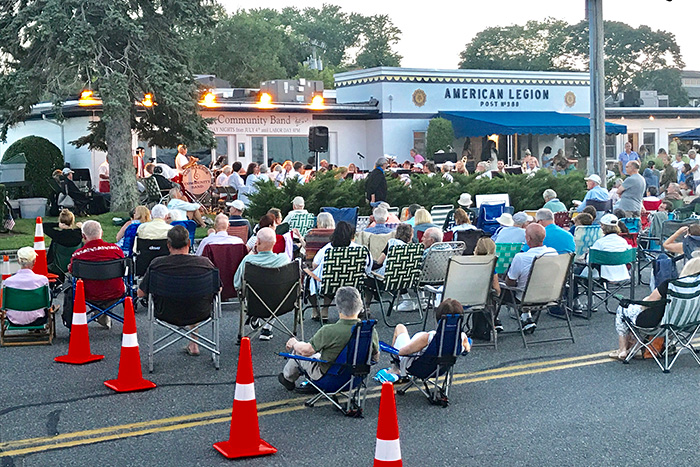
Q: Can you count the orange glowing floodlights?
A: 5